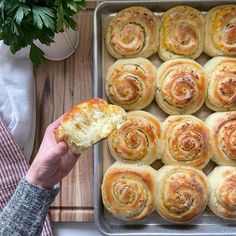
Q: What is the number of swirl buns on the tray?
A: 12